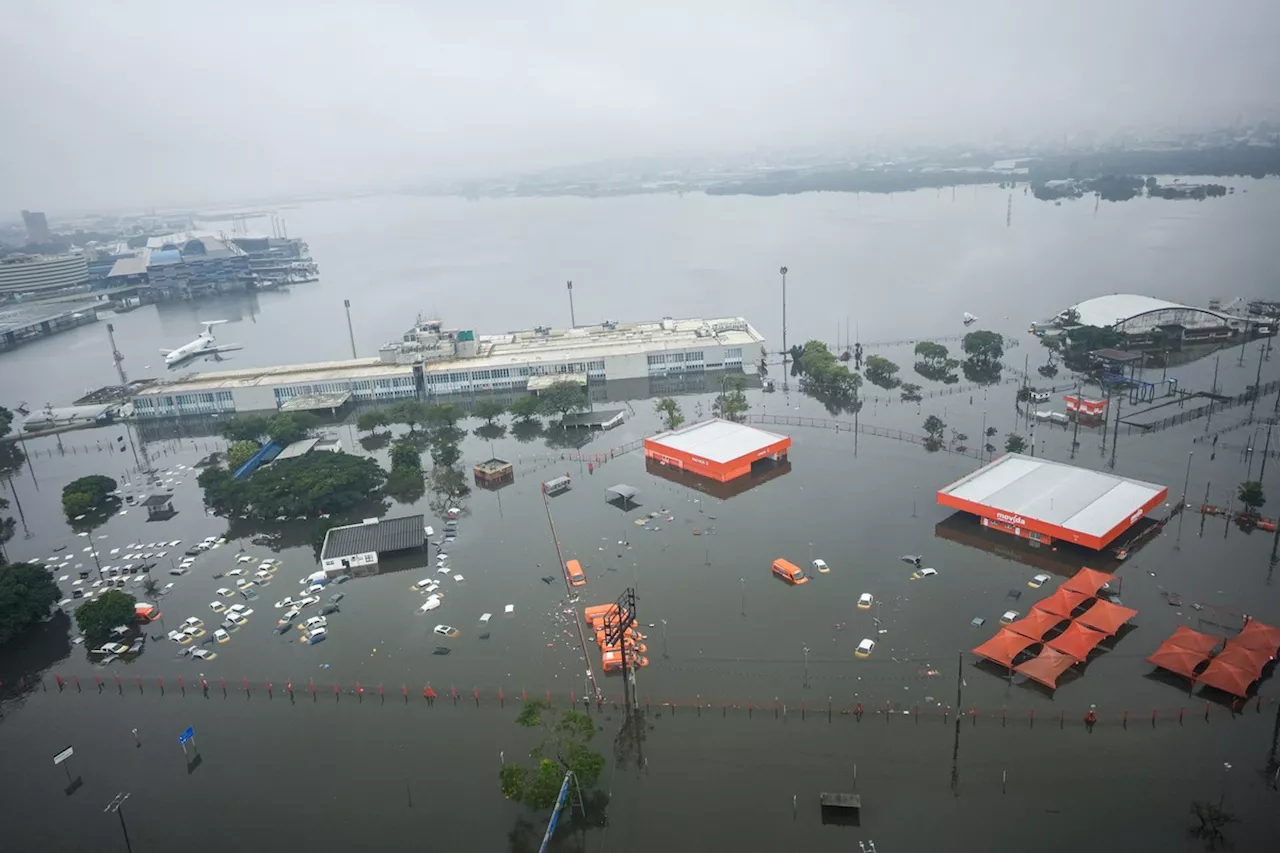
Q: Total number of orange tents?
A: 12